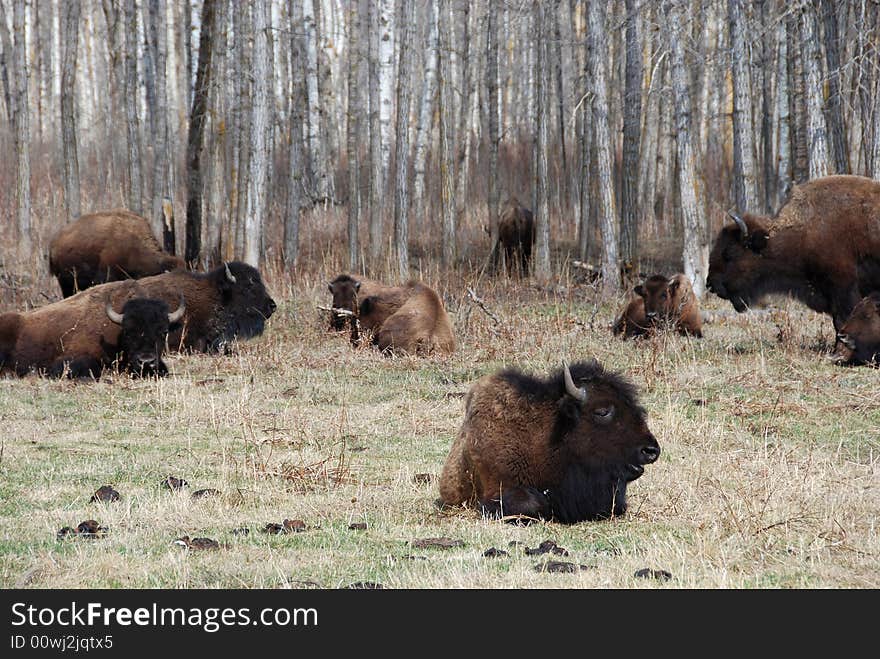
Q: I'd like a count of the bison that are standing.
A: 3